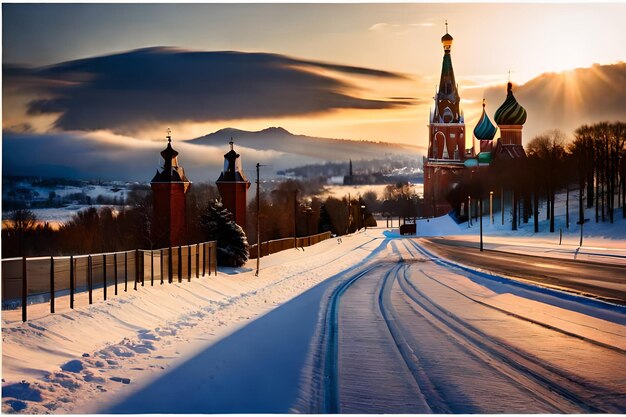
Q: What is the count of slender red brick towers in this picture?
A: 2